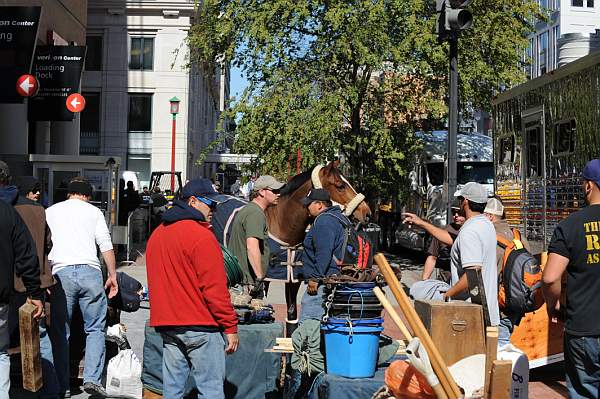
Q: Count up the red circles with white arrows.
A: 2